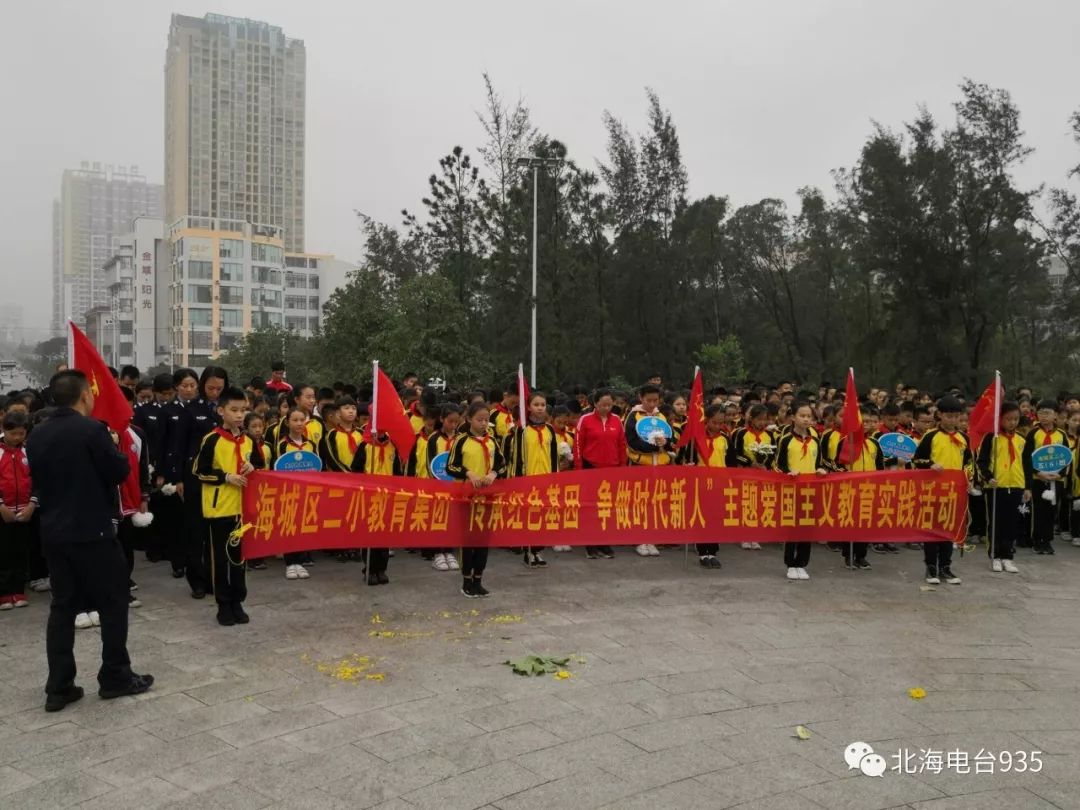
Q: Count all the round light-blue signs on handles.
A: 5